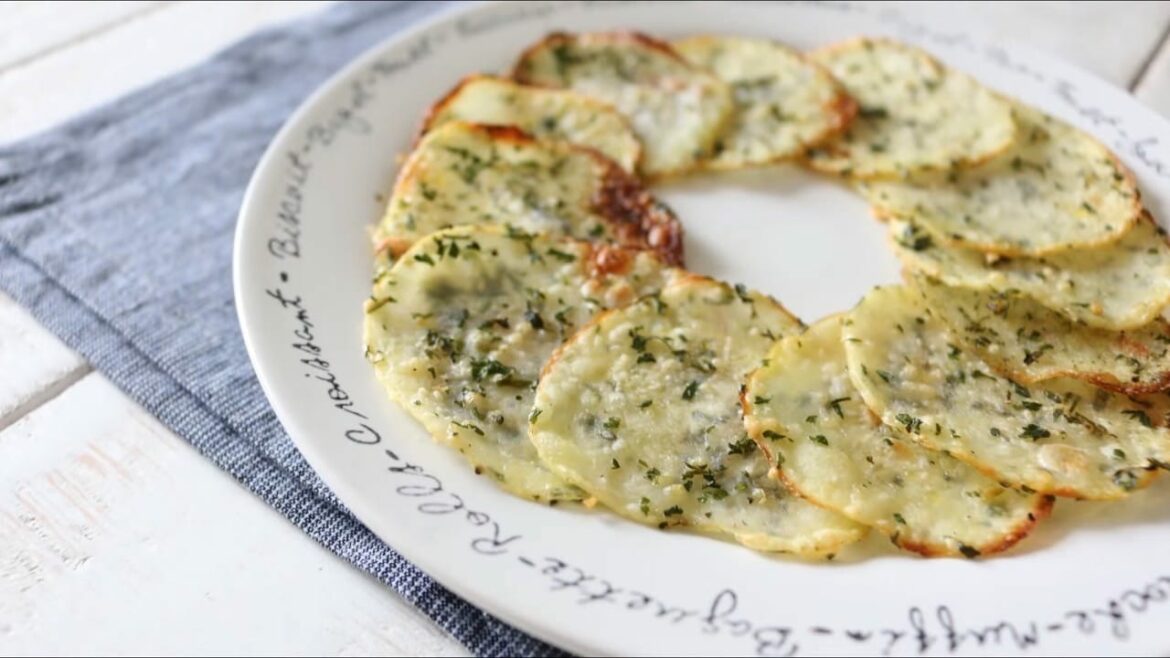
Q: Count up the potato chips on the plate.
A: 12